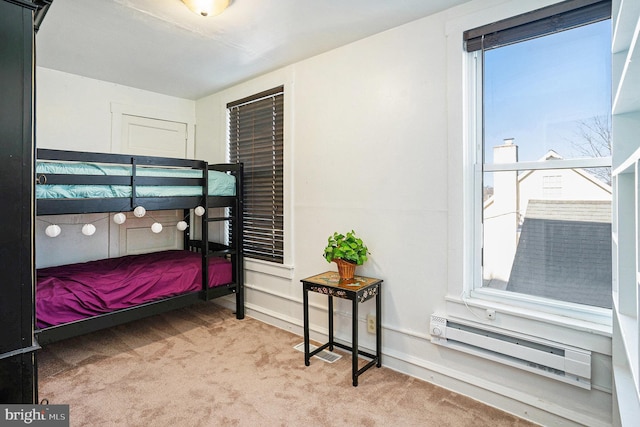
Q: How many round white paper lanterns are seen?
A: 7